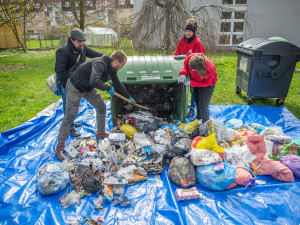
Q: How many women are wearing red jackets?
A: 2